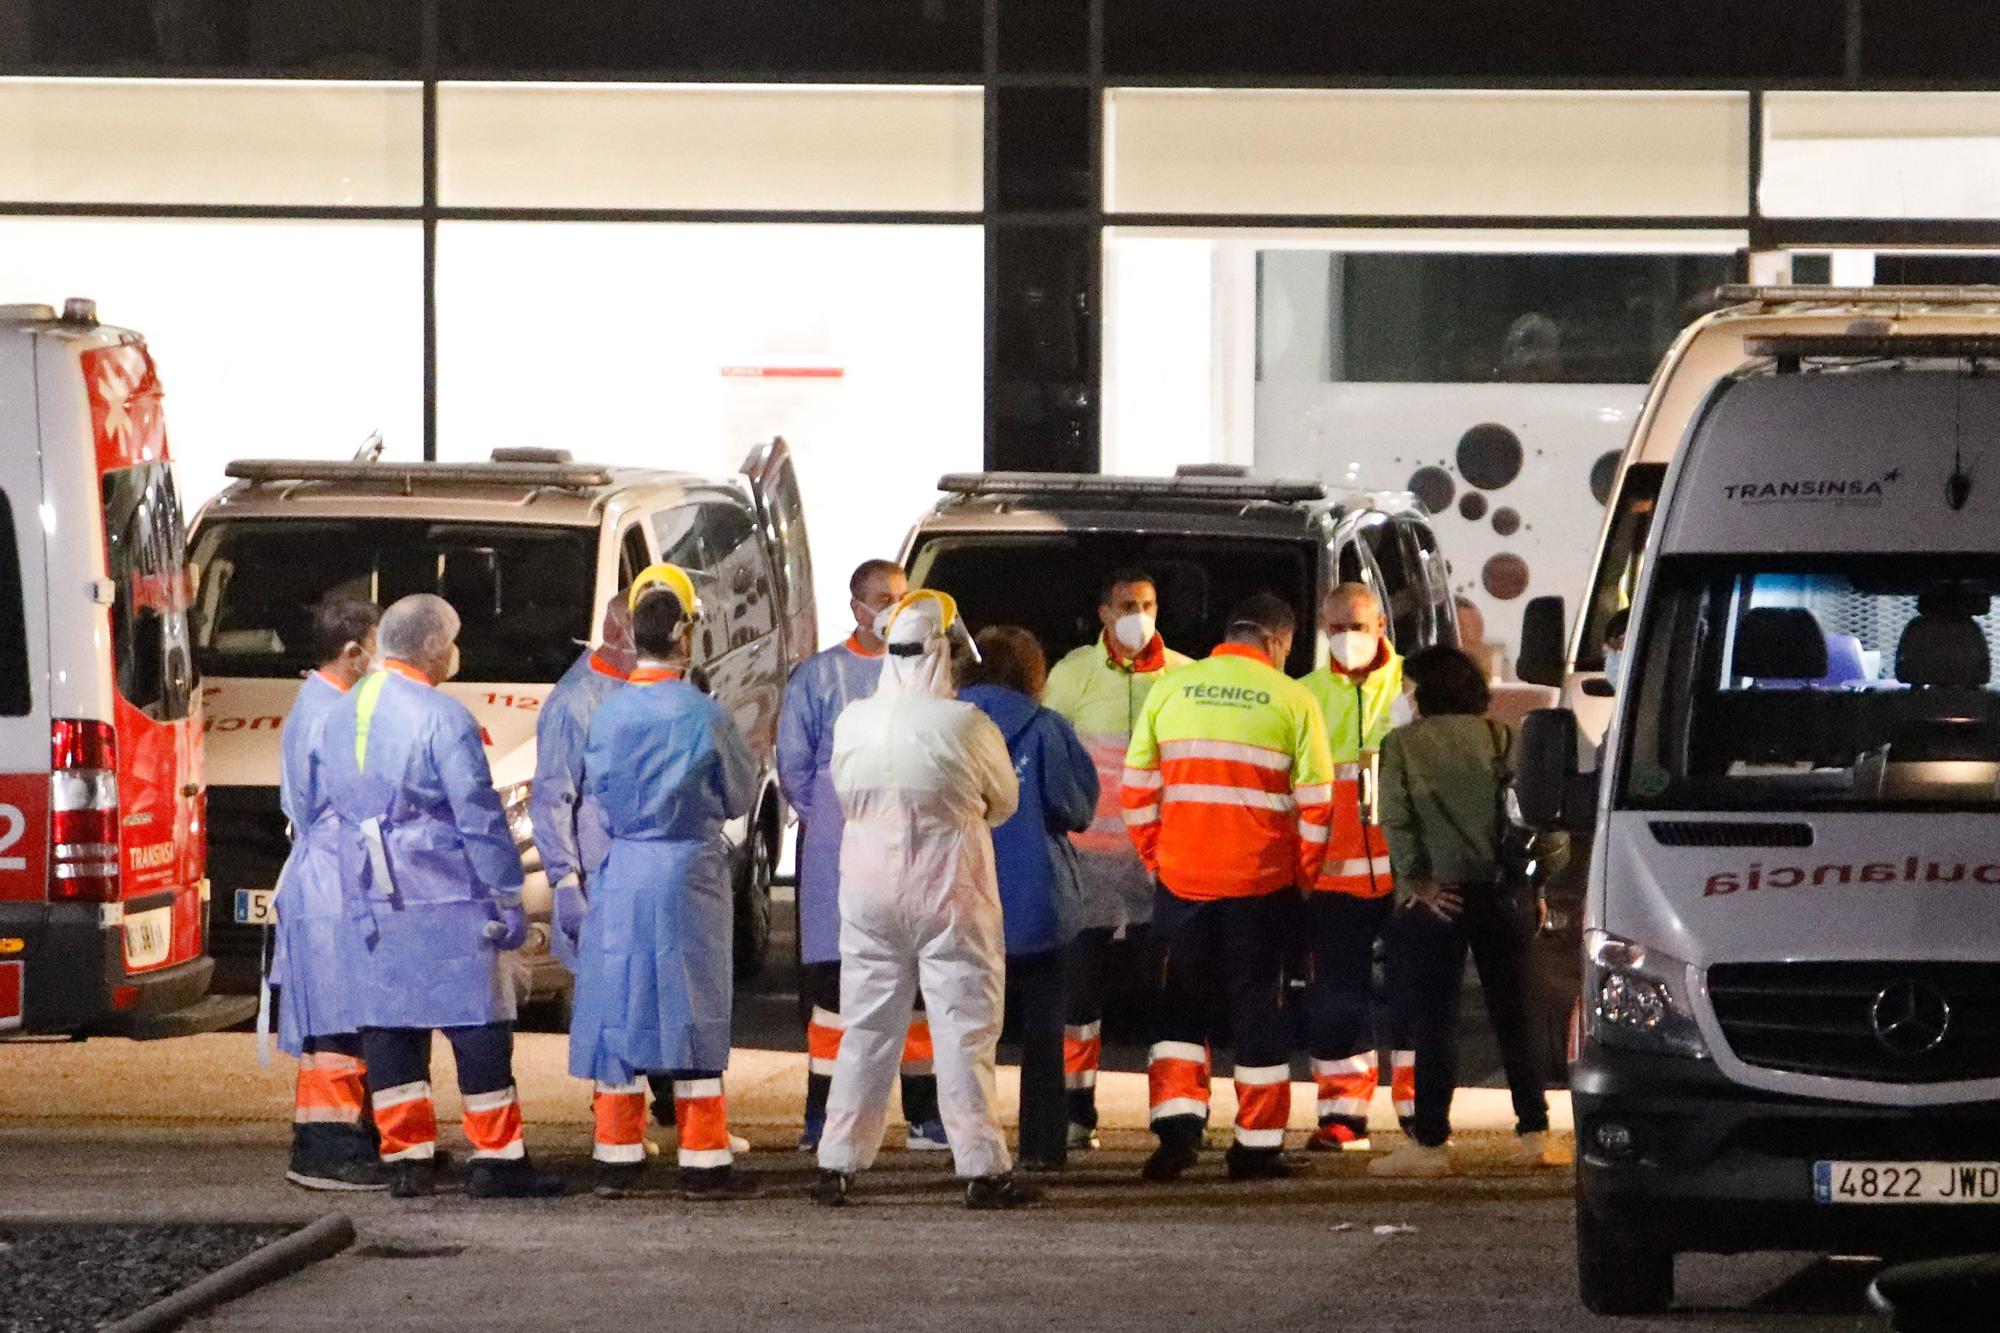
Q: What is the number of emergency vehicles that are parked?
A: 5